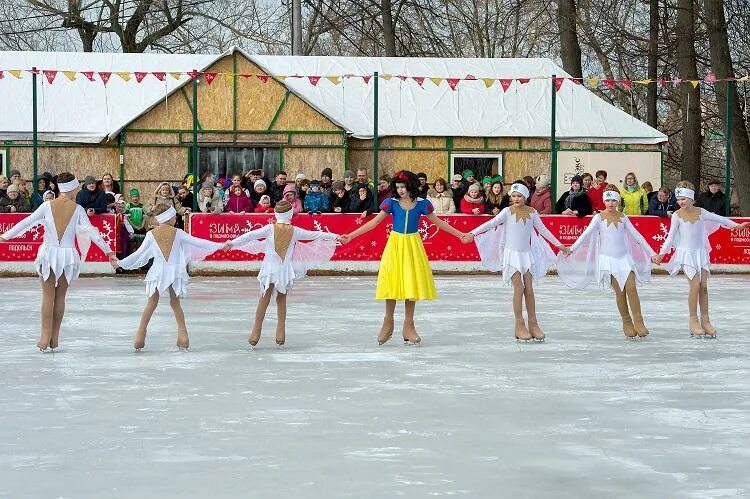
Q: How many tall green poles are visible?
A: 5